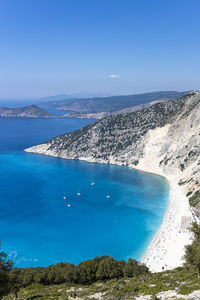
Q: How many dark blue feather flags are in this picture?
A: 0